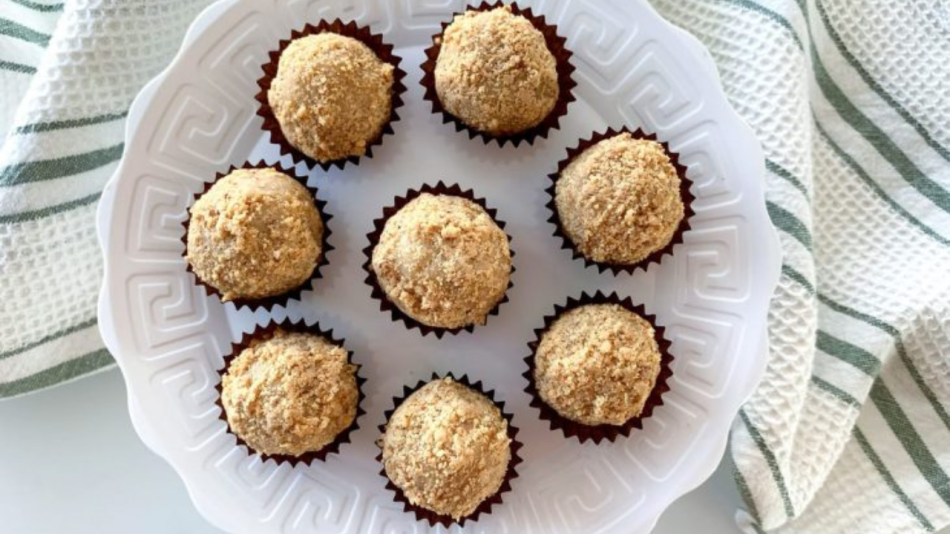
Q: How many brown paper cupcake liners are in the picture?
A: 8